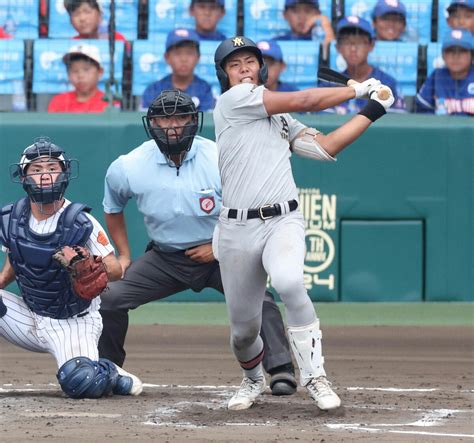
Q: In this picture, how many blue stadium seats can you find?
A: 12